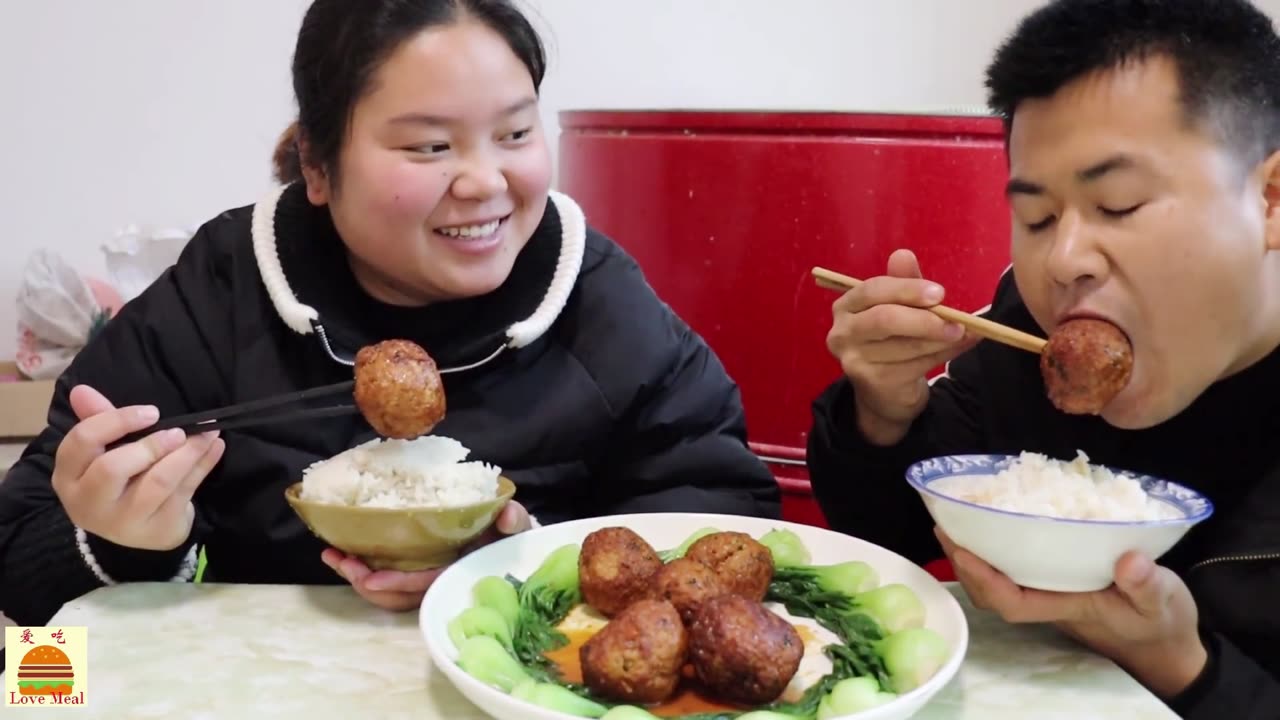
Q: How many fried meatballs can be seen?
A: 7